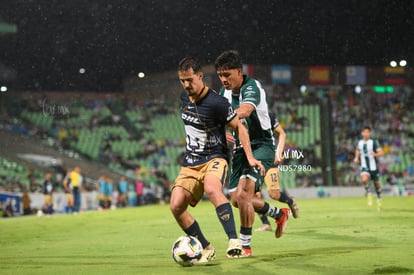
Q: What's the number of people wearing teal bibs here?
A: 3